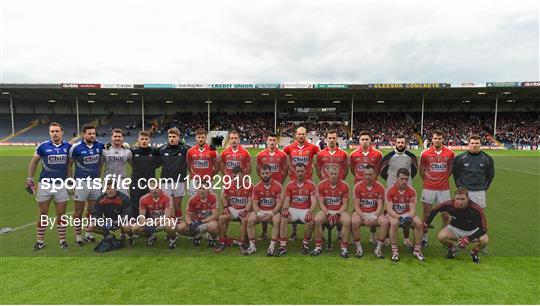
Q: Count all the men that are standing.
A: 14